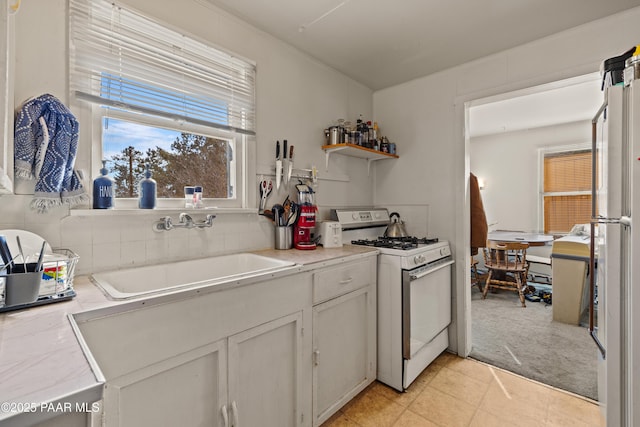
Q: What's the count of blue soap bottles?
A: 2